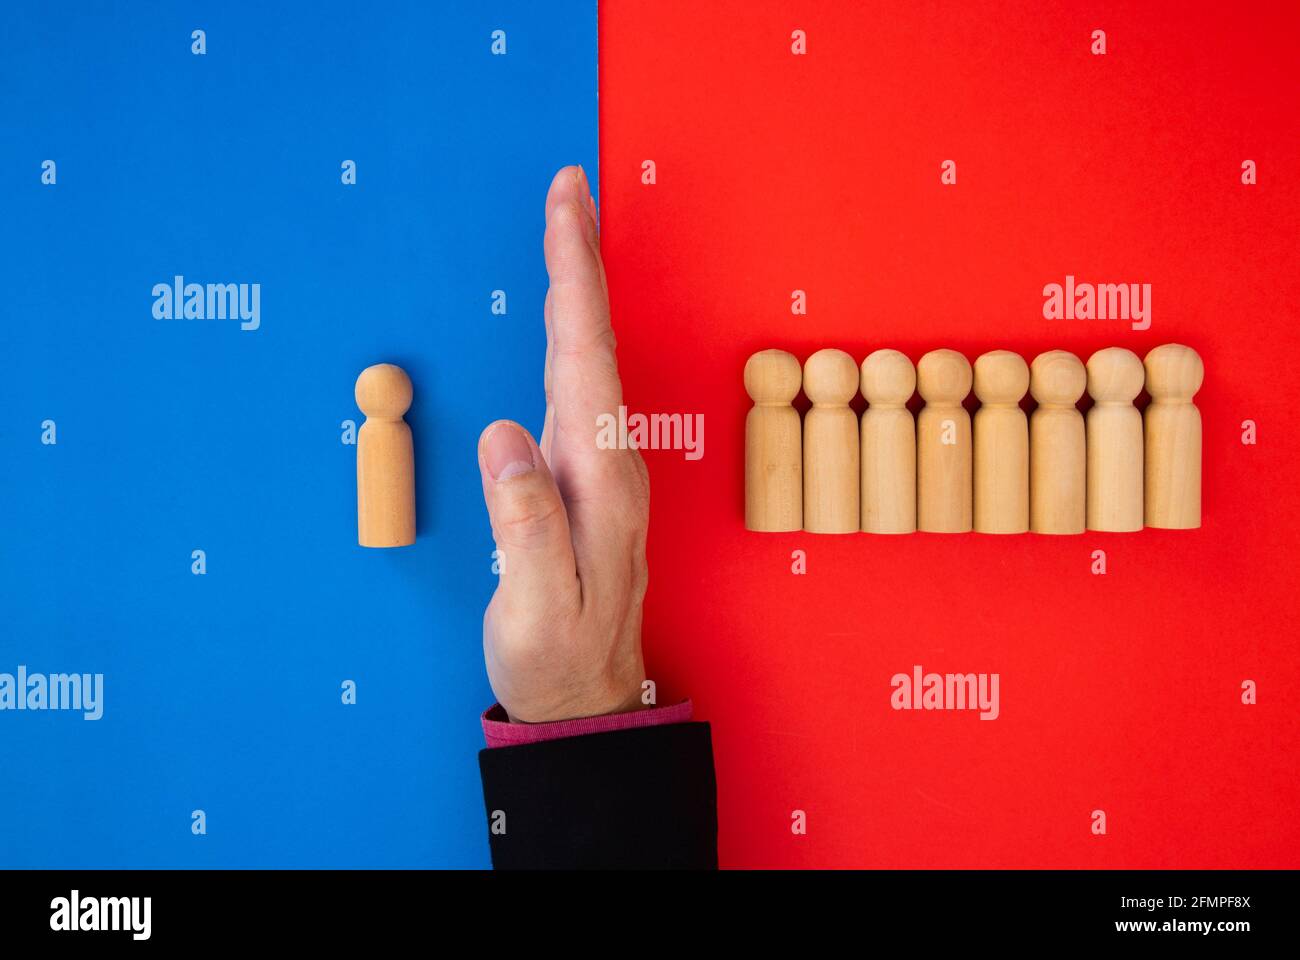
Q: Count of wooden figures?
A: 9